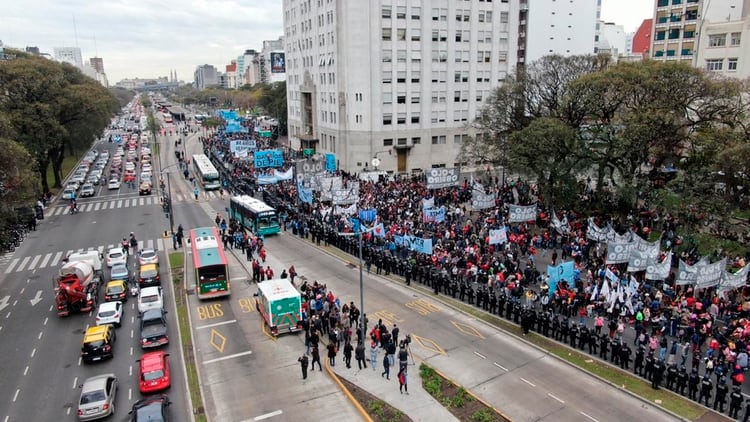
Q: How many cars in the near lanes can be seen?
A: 12